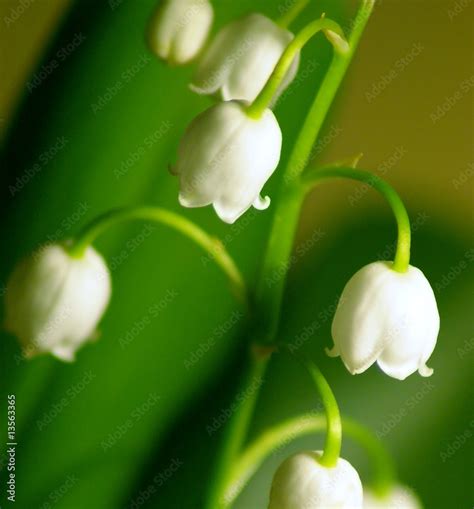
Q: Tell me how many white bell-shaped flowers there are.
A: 7